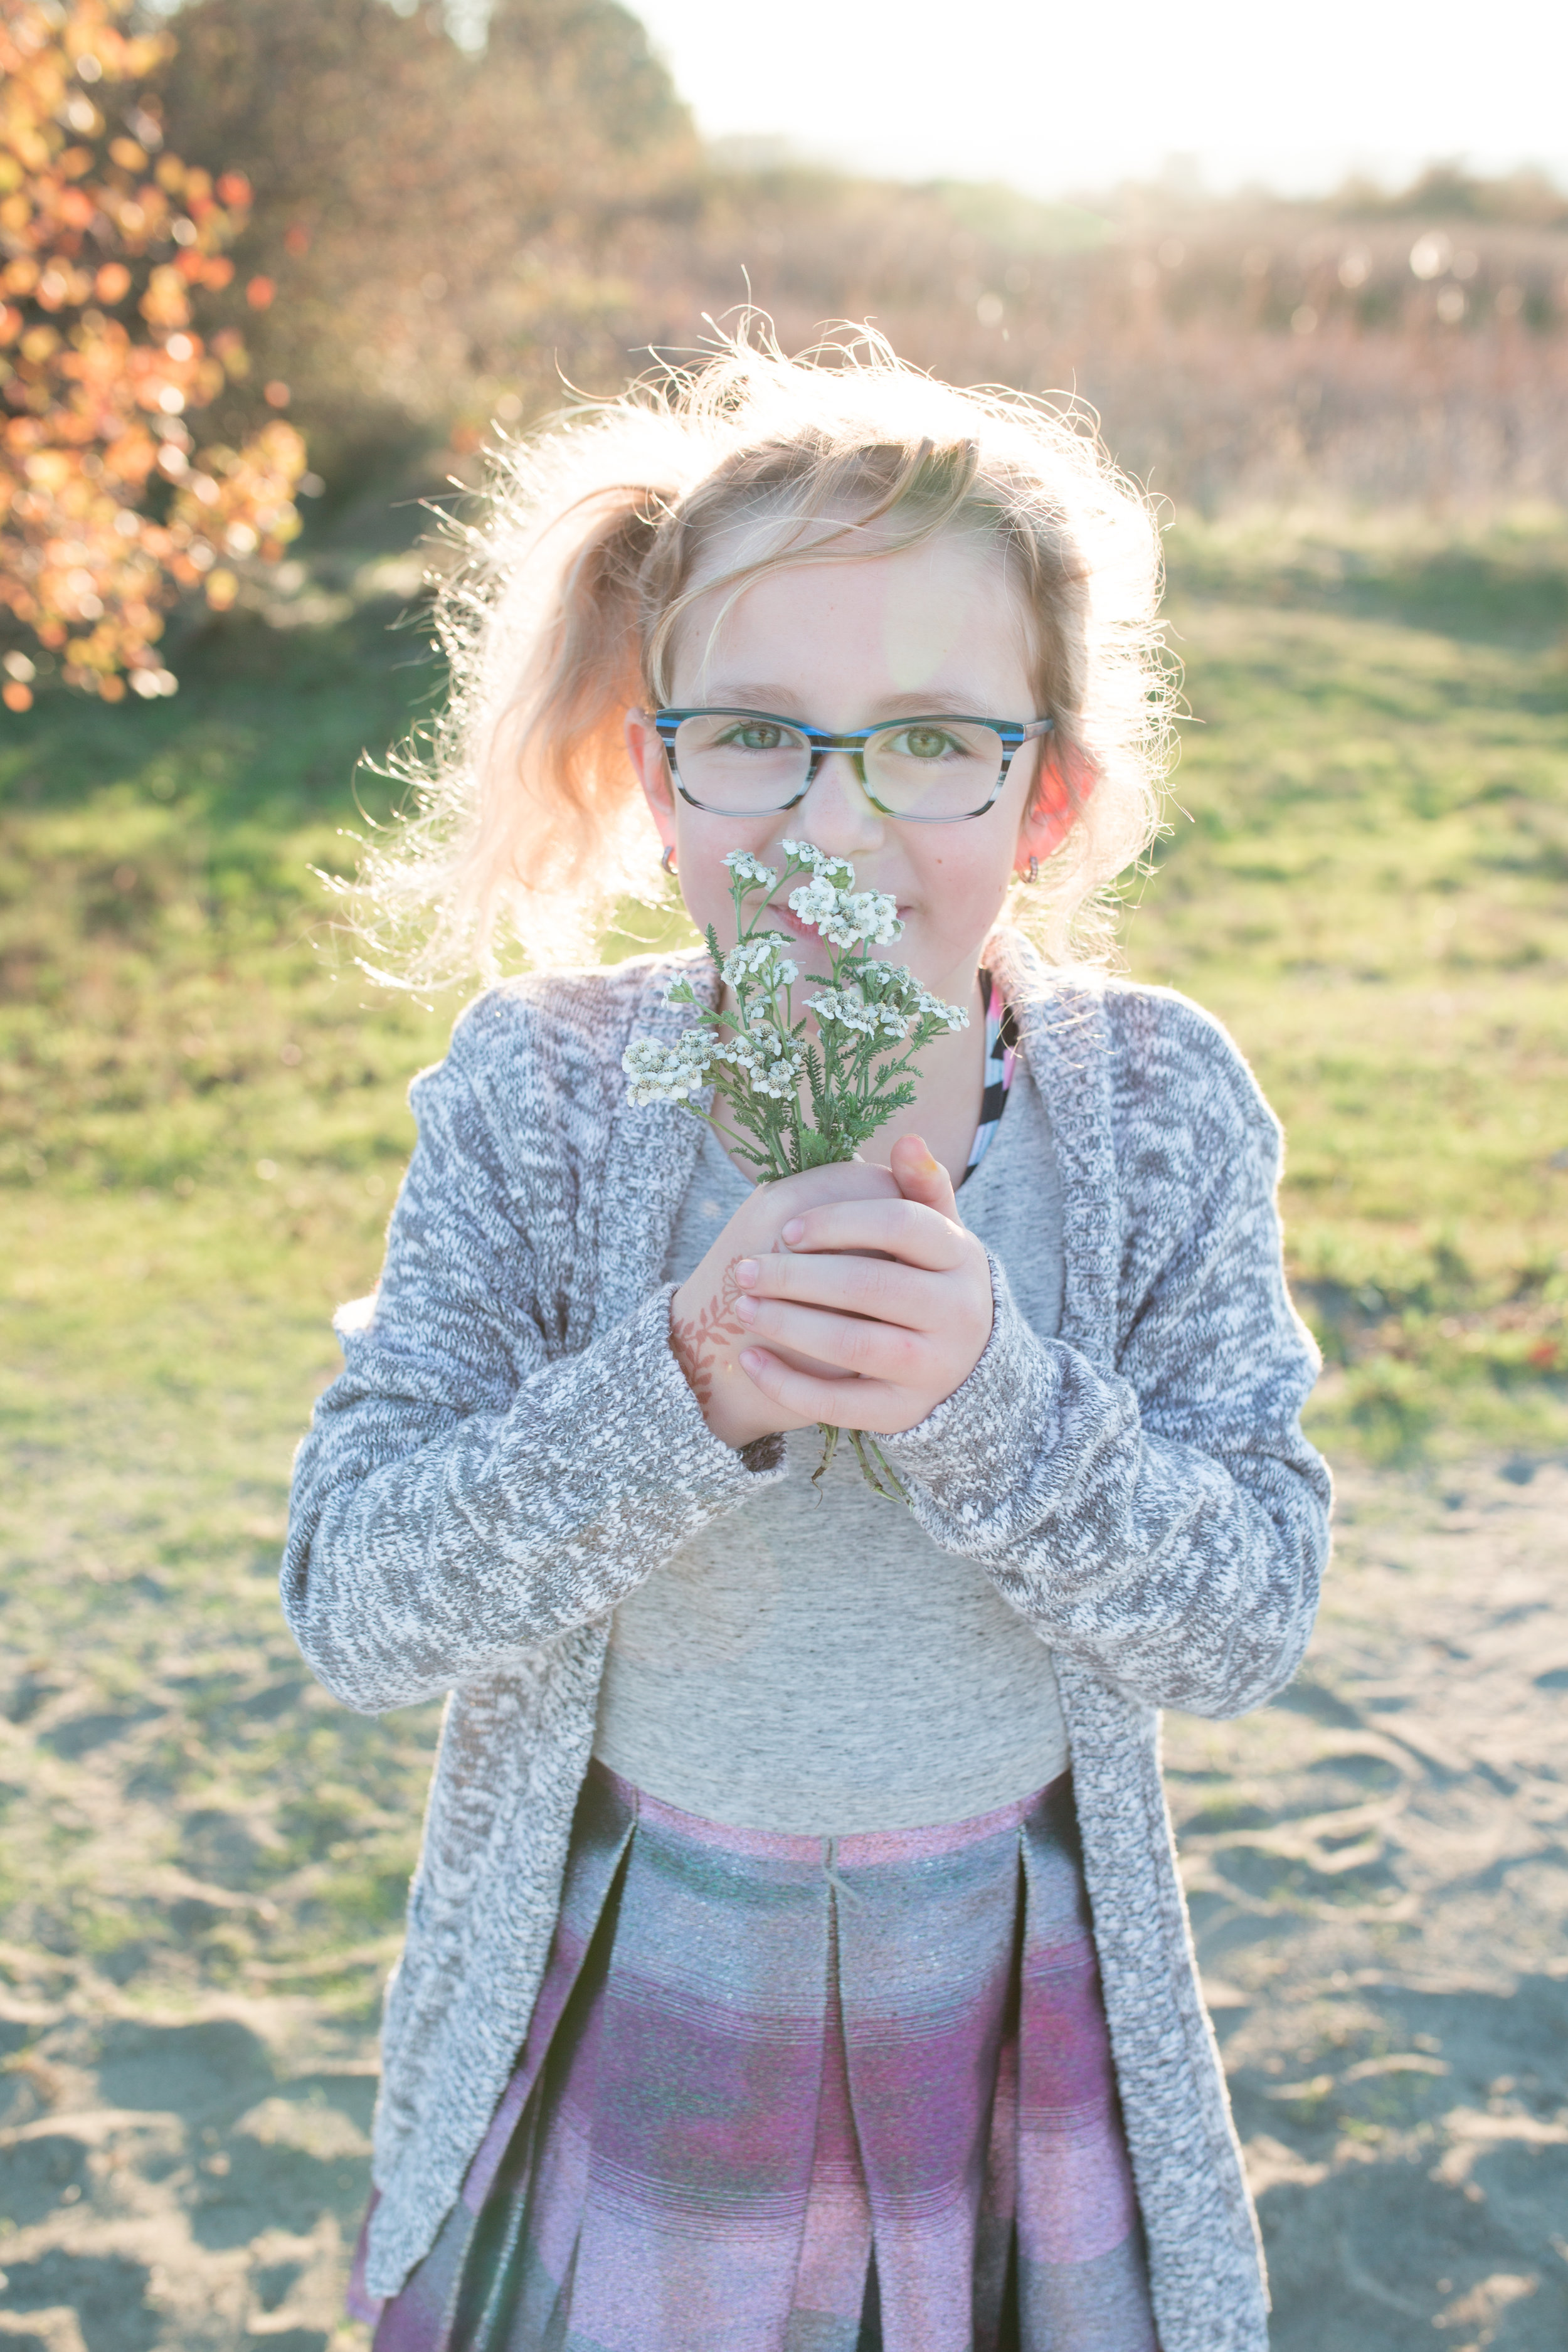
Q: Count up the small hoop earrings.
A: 2